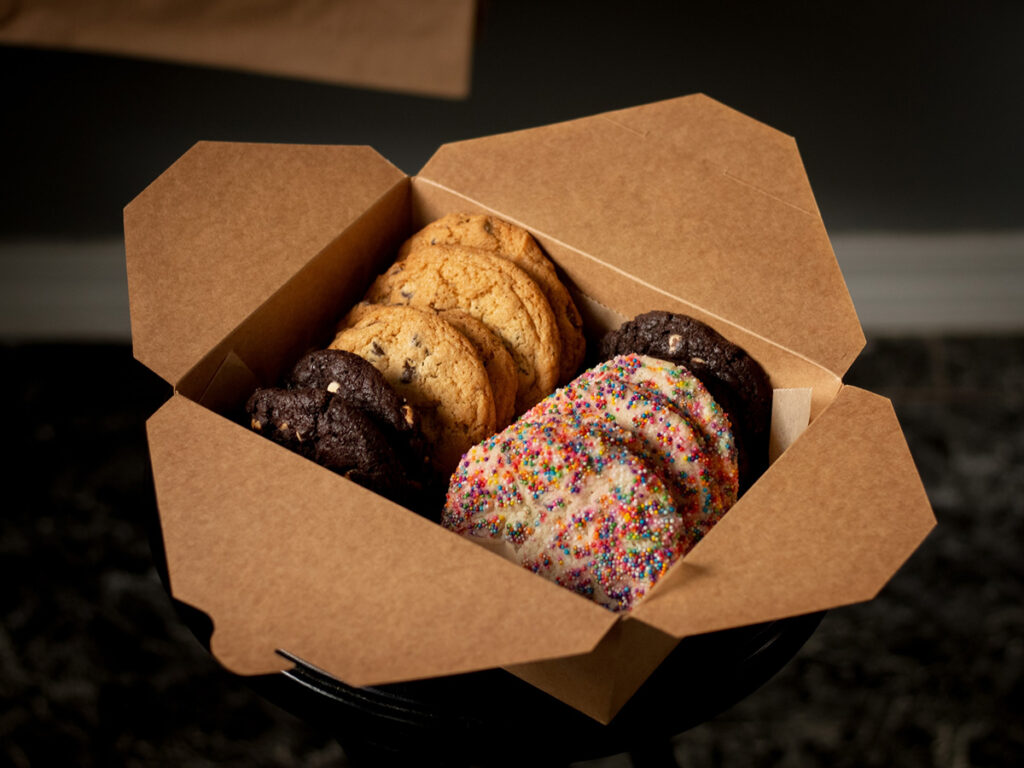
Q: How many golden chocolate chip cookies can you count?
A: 4